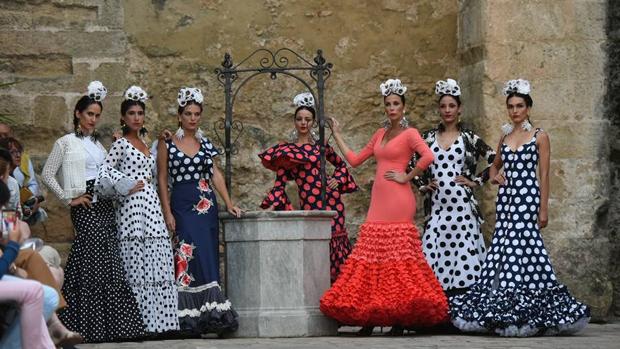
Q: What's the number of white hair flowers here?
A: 7